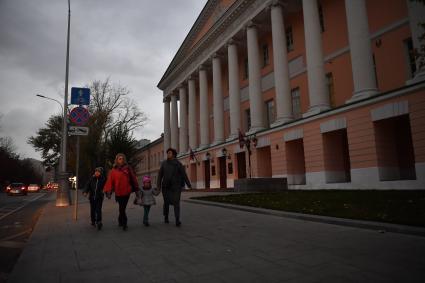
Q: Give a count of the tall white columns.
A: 12